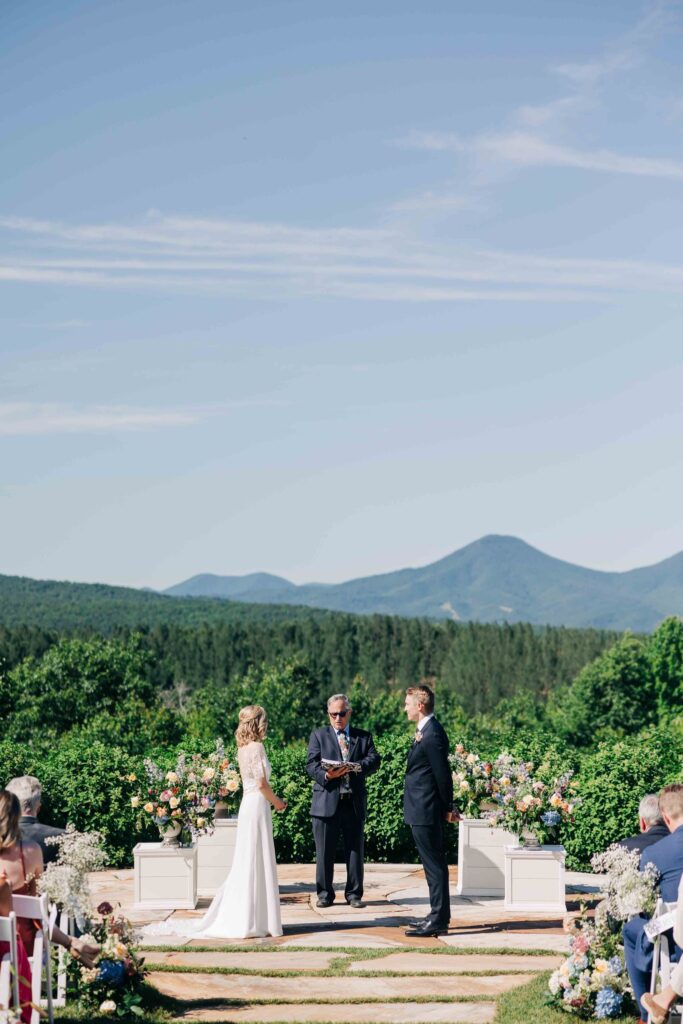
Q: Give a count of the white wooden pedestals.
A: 4